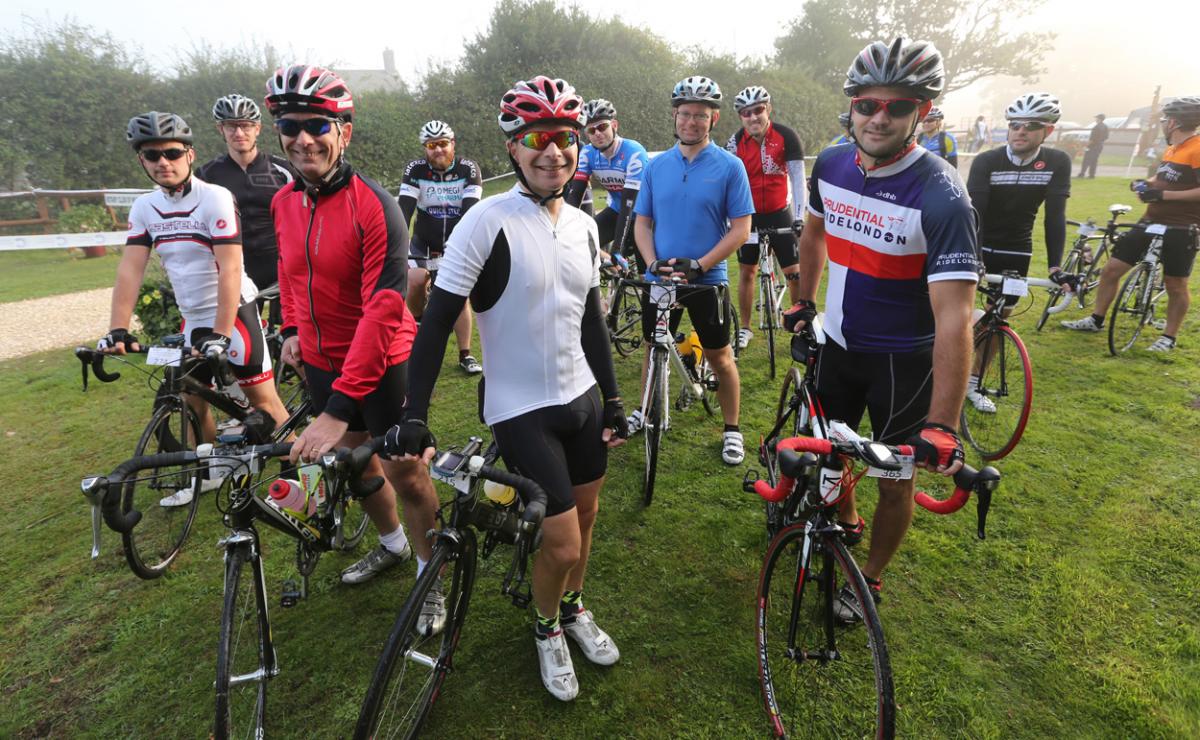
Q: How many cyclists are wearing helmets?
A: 13